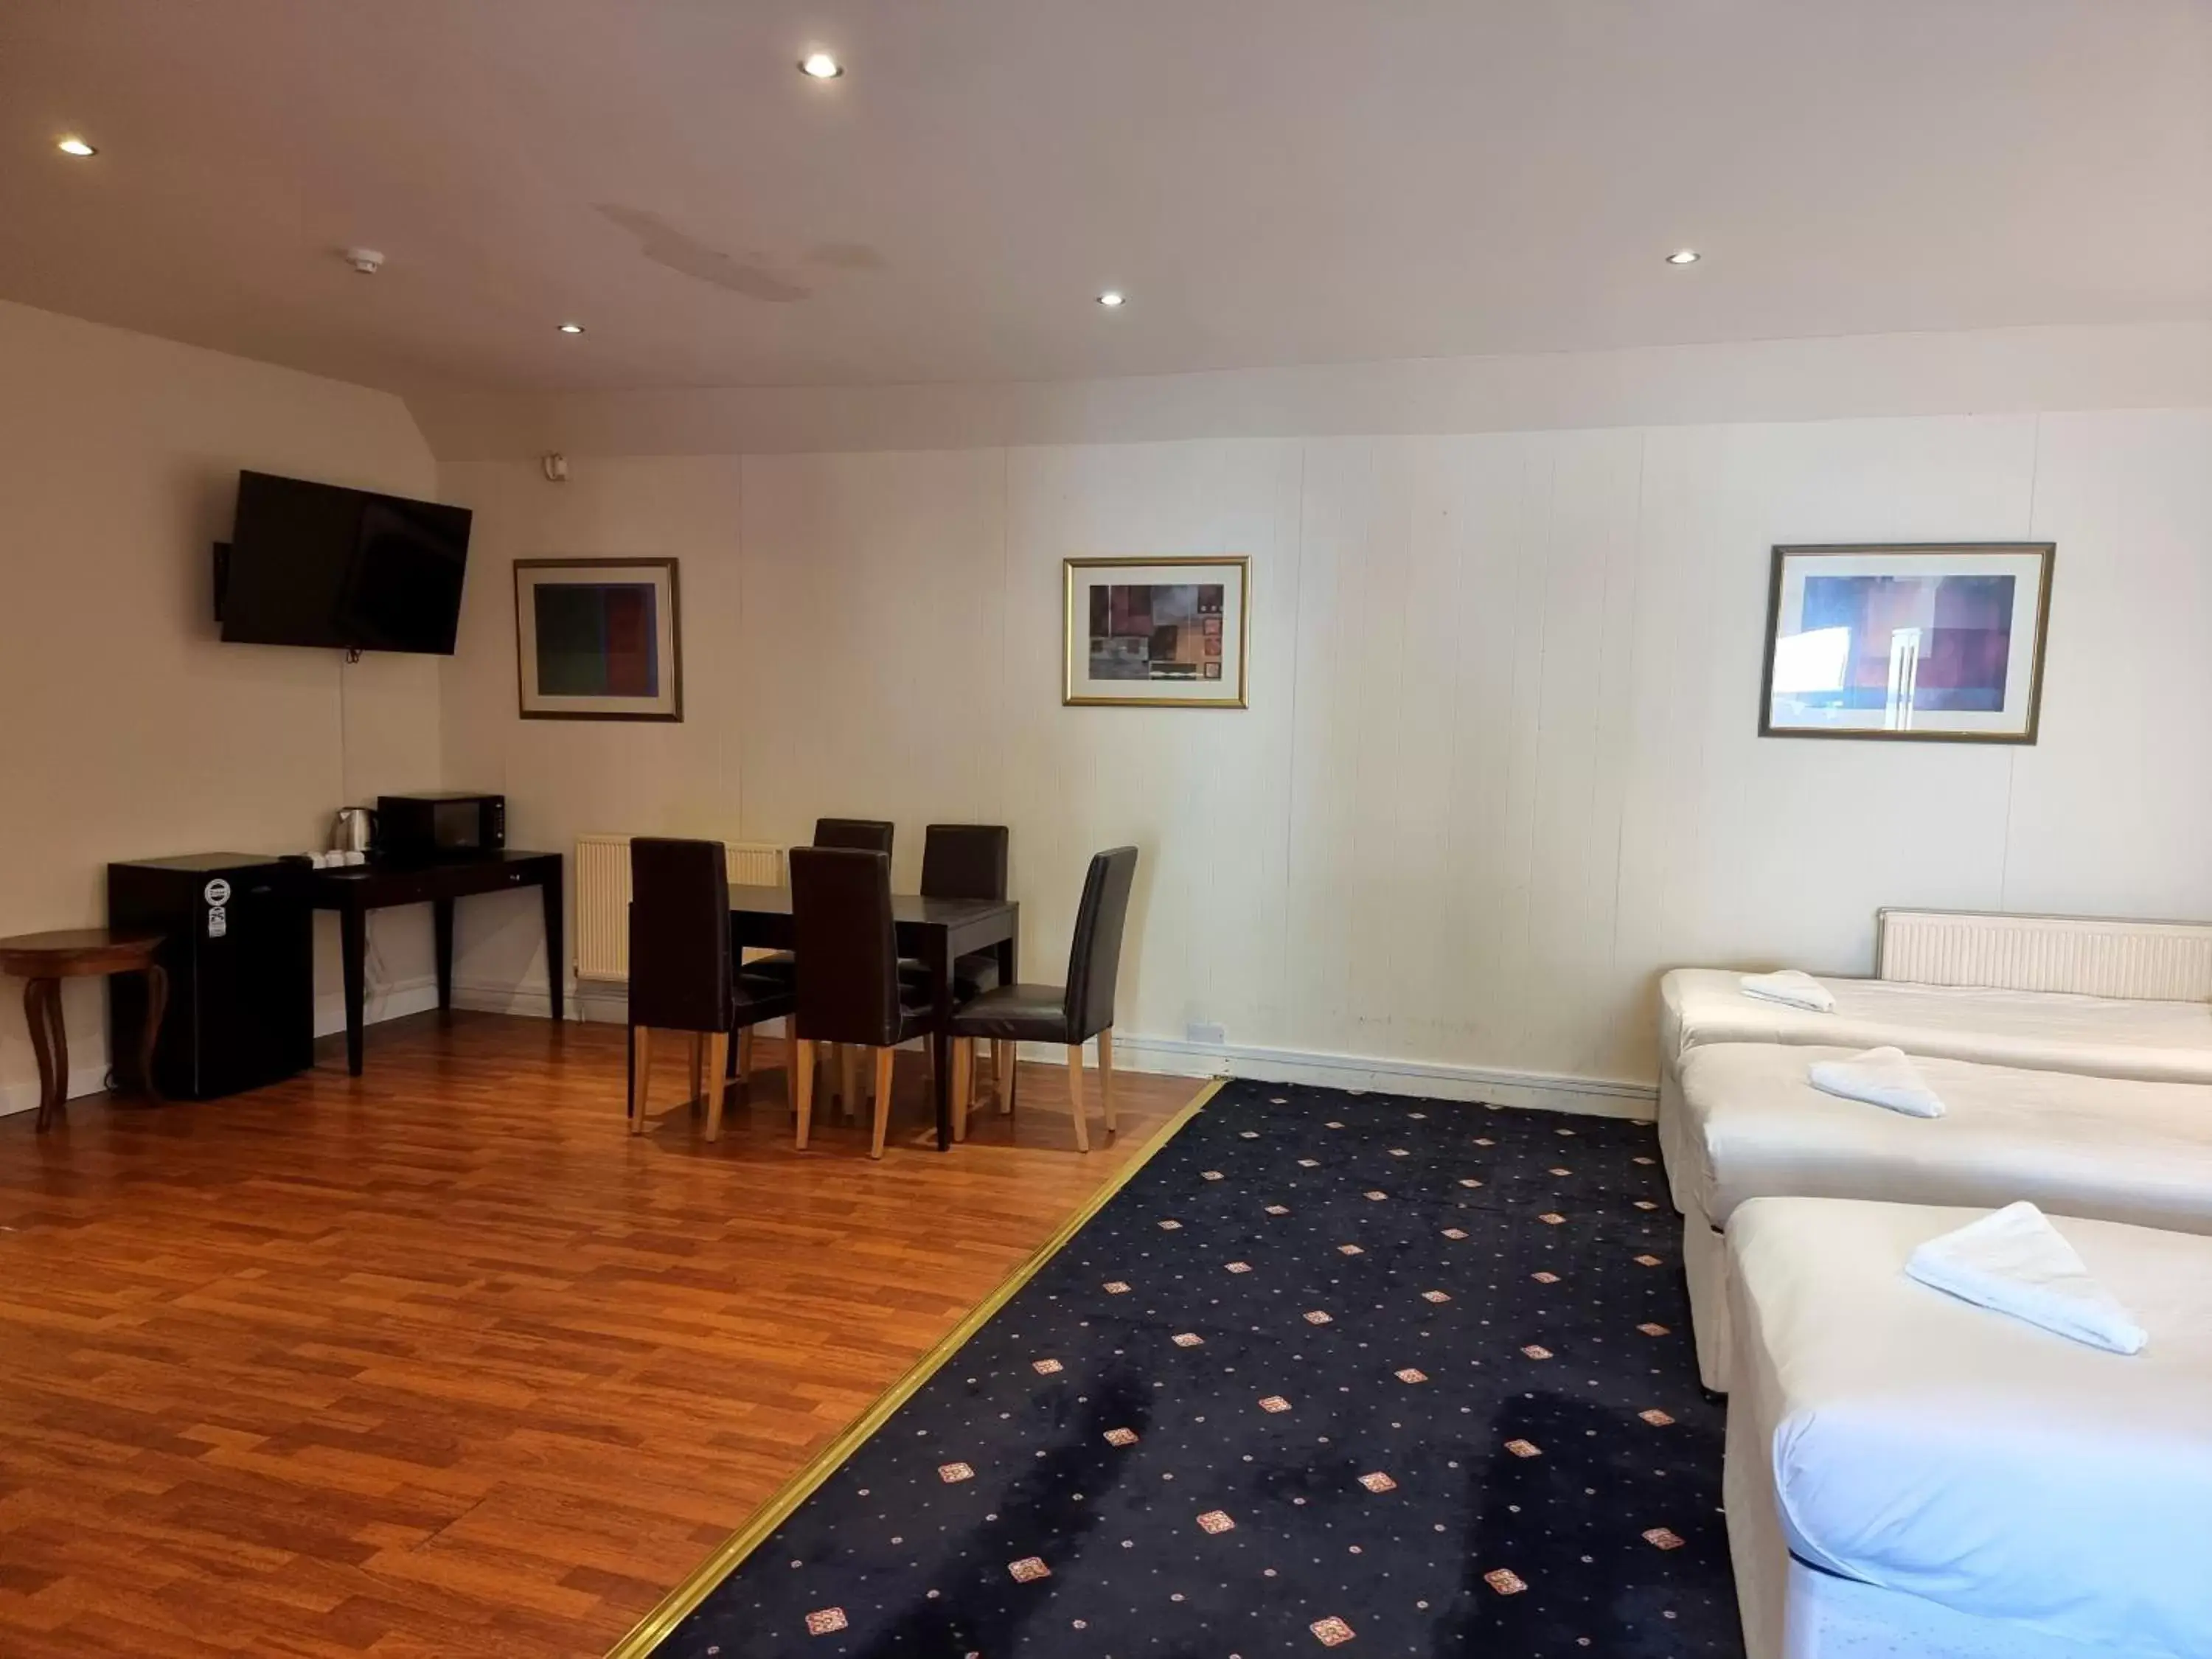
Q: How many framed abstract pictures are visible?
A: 3